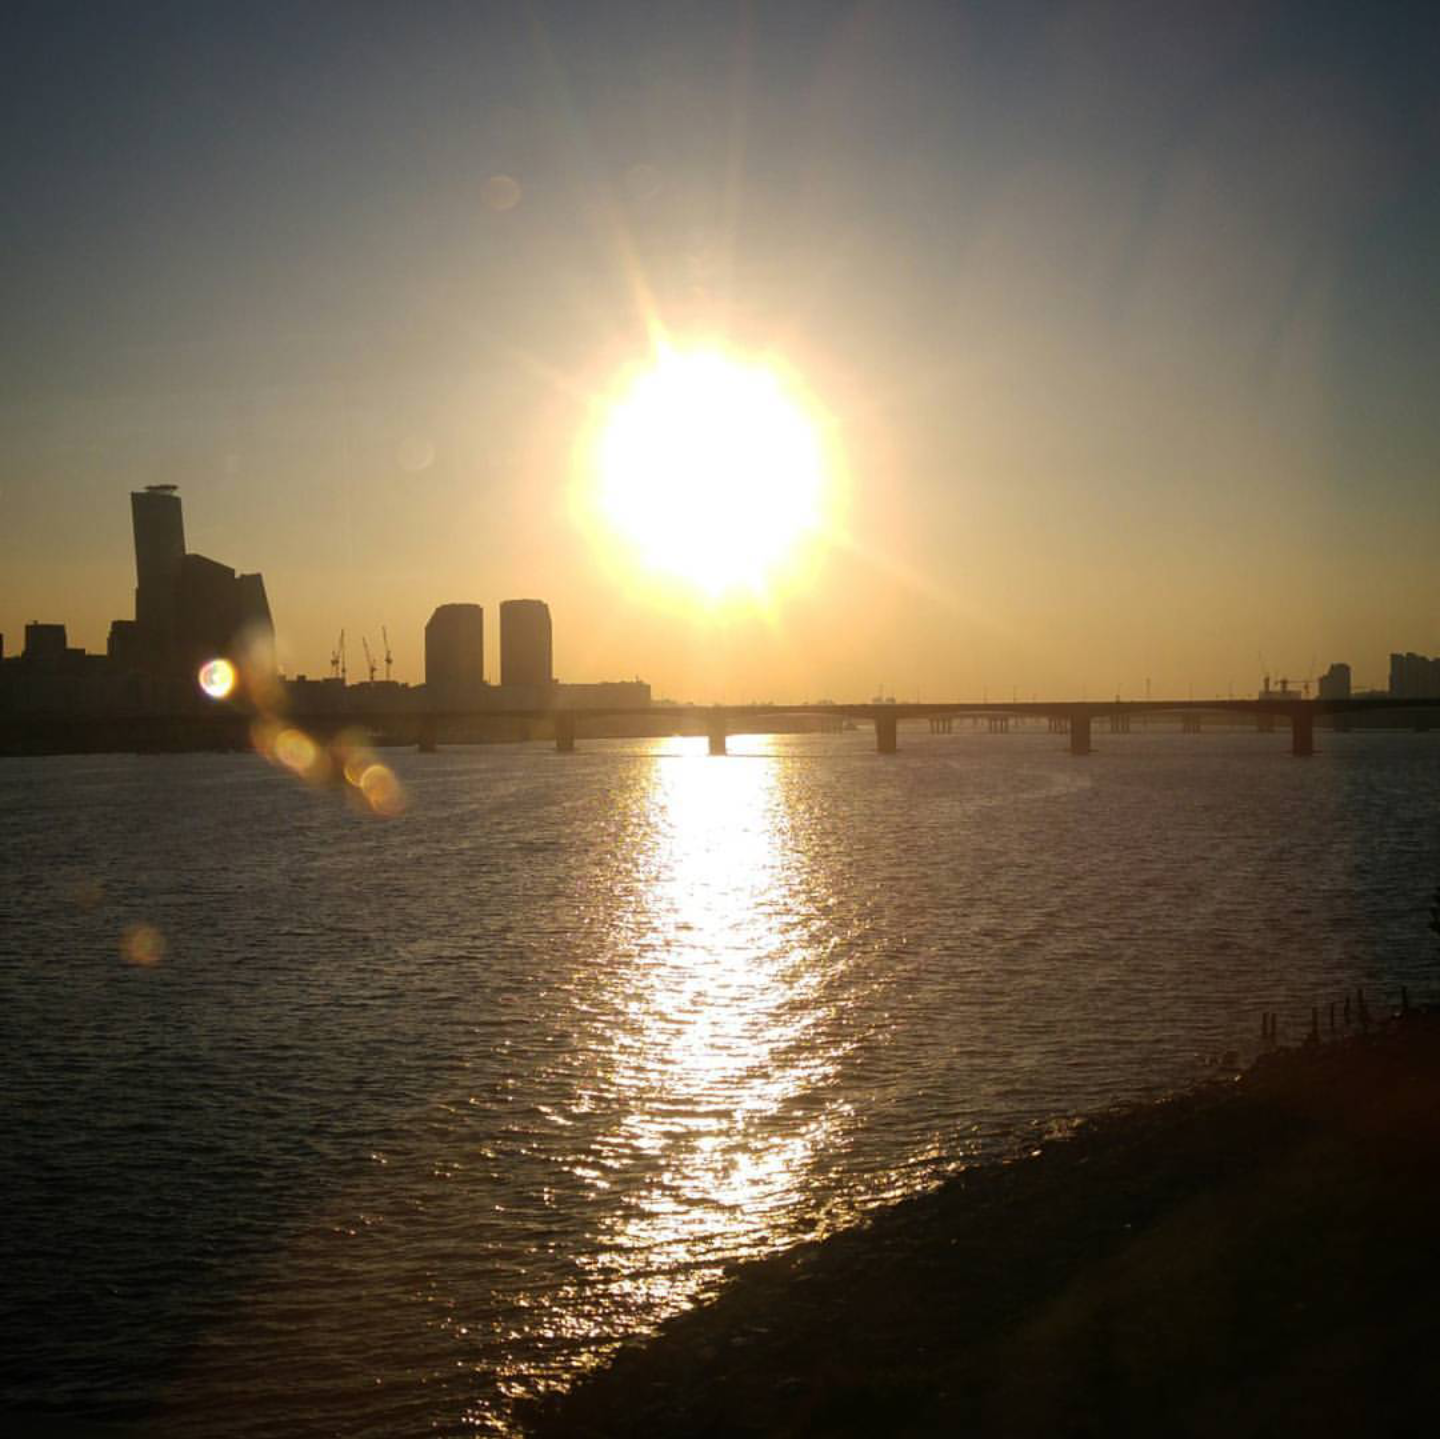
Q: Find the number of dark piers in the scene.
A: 6